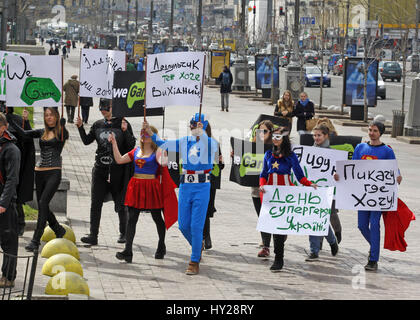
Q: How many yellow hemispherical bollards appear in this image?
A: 4